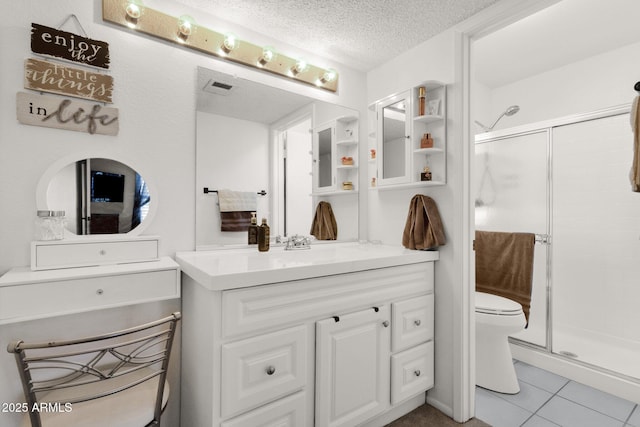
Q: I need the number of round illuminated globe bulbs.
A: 6